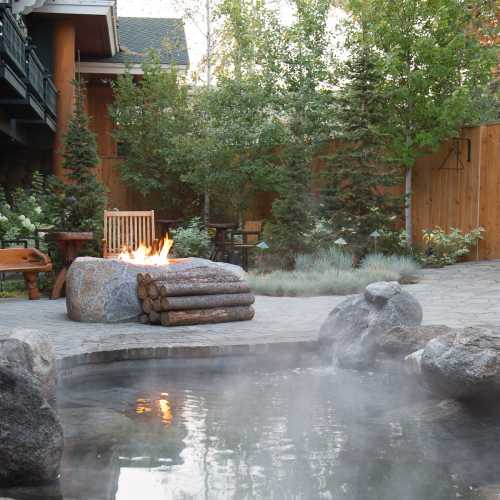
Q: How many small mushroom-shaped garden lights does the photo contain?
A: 3